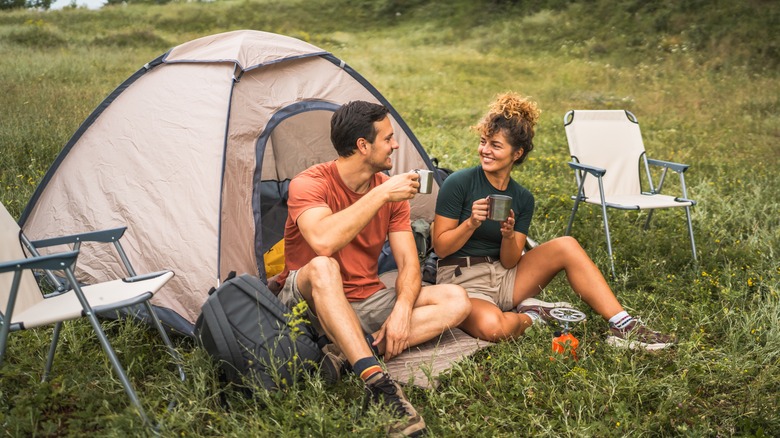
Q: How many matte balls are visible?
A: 0